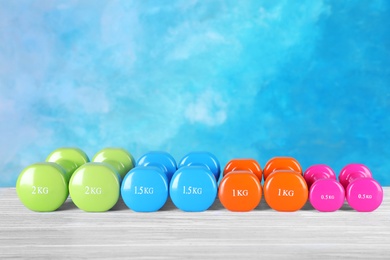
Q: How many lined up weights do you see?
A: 8